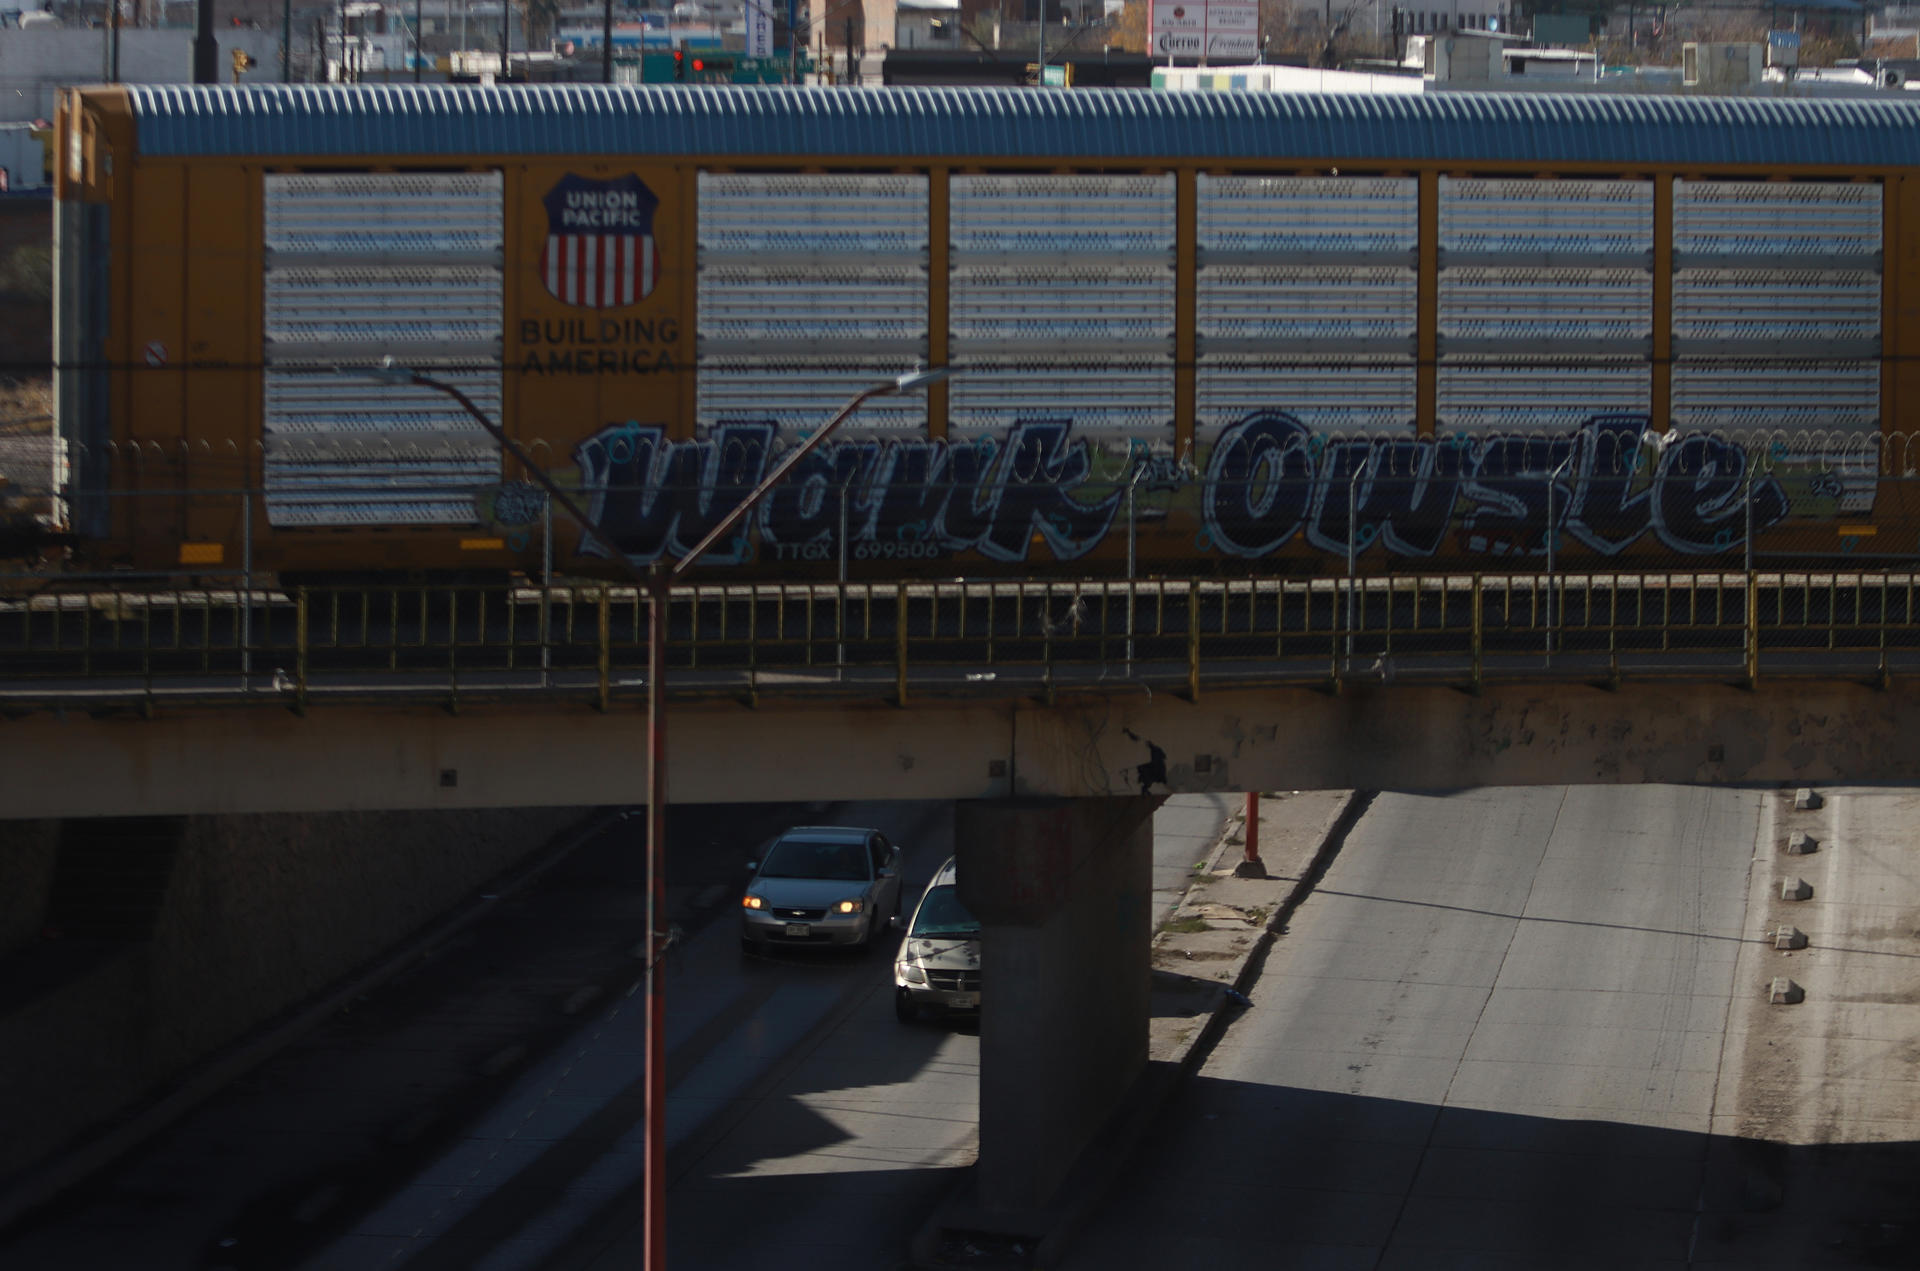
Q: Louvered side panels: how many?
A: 6